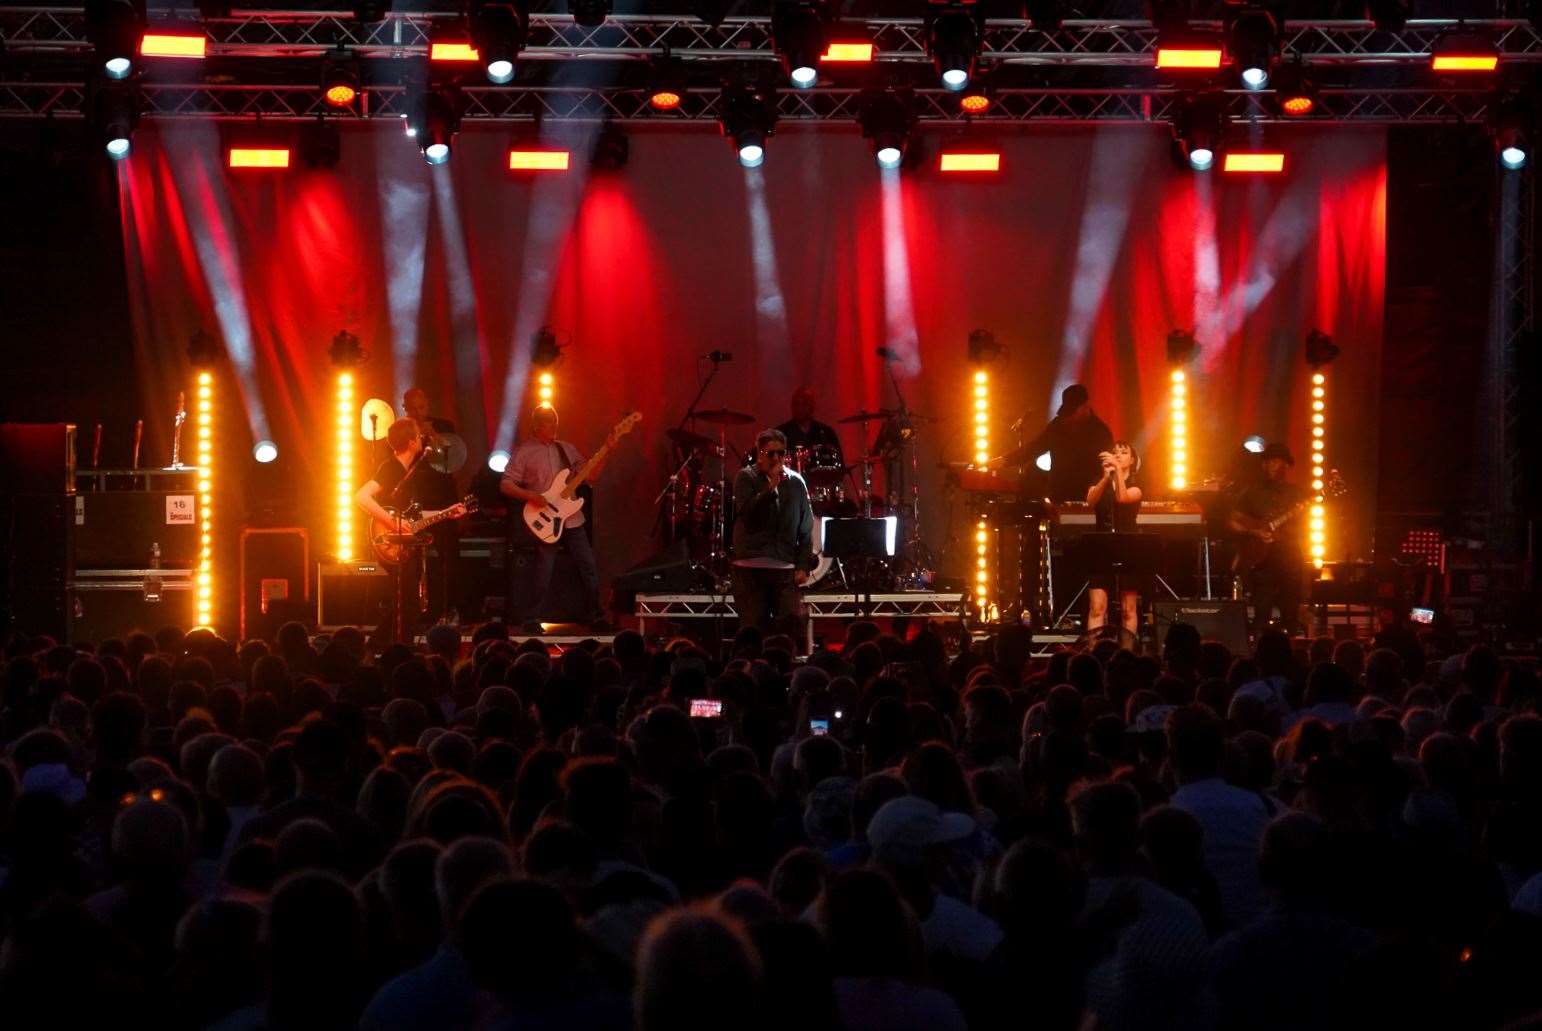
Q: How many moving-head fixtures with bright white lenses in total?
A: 15